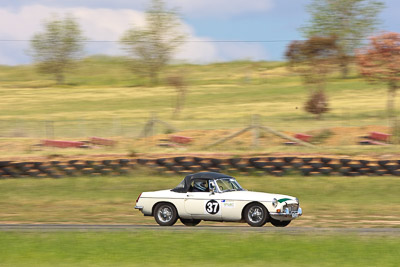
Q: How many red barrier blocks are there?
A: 5